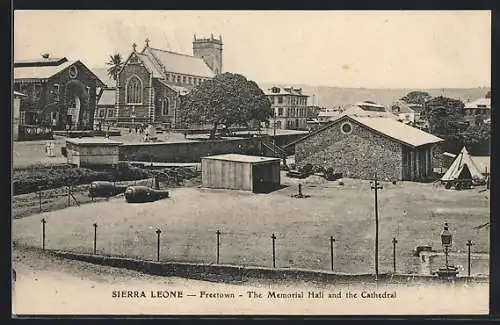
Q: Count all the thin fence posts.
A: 8